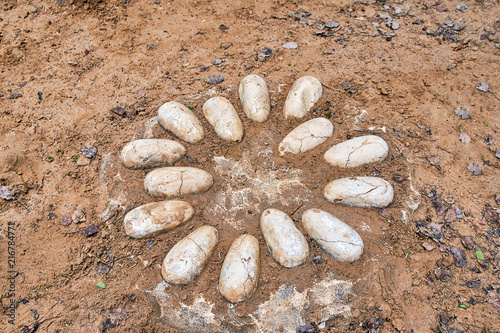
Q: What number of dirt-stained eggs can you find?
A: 14